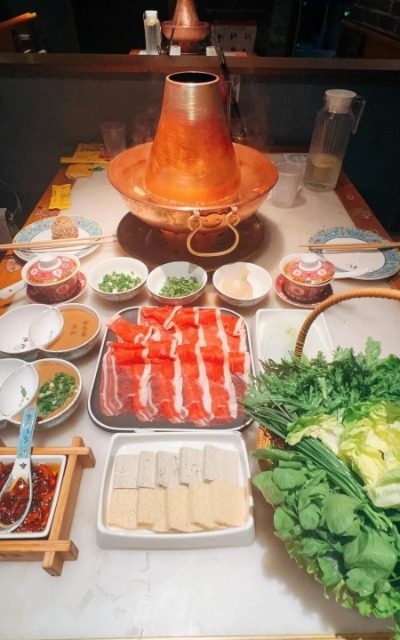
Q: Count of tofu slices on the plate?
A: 10